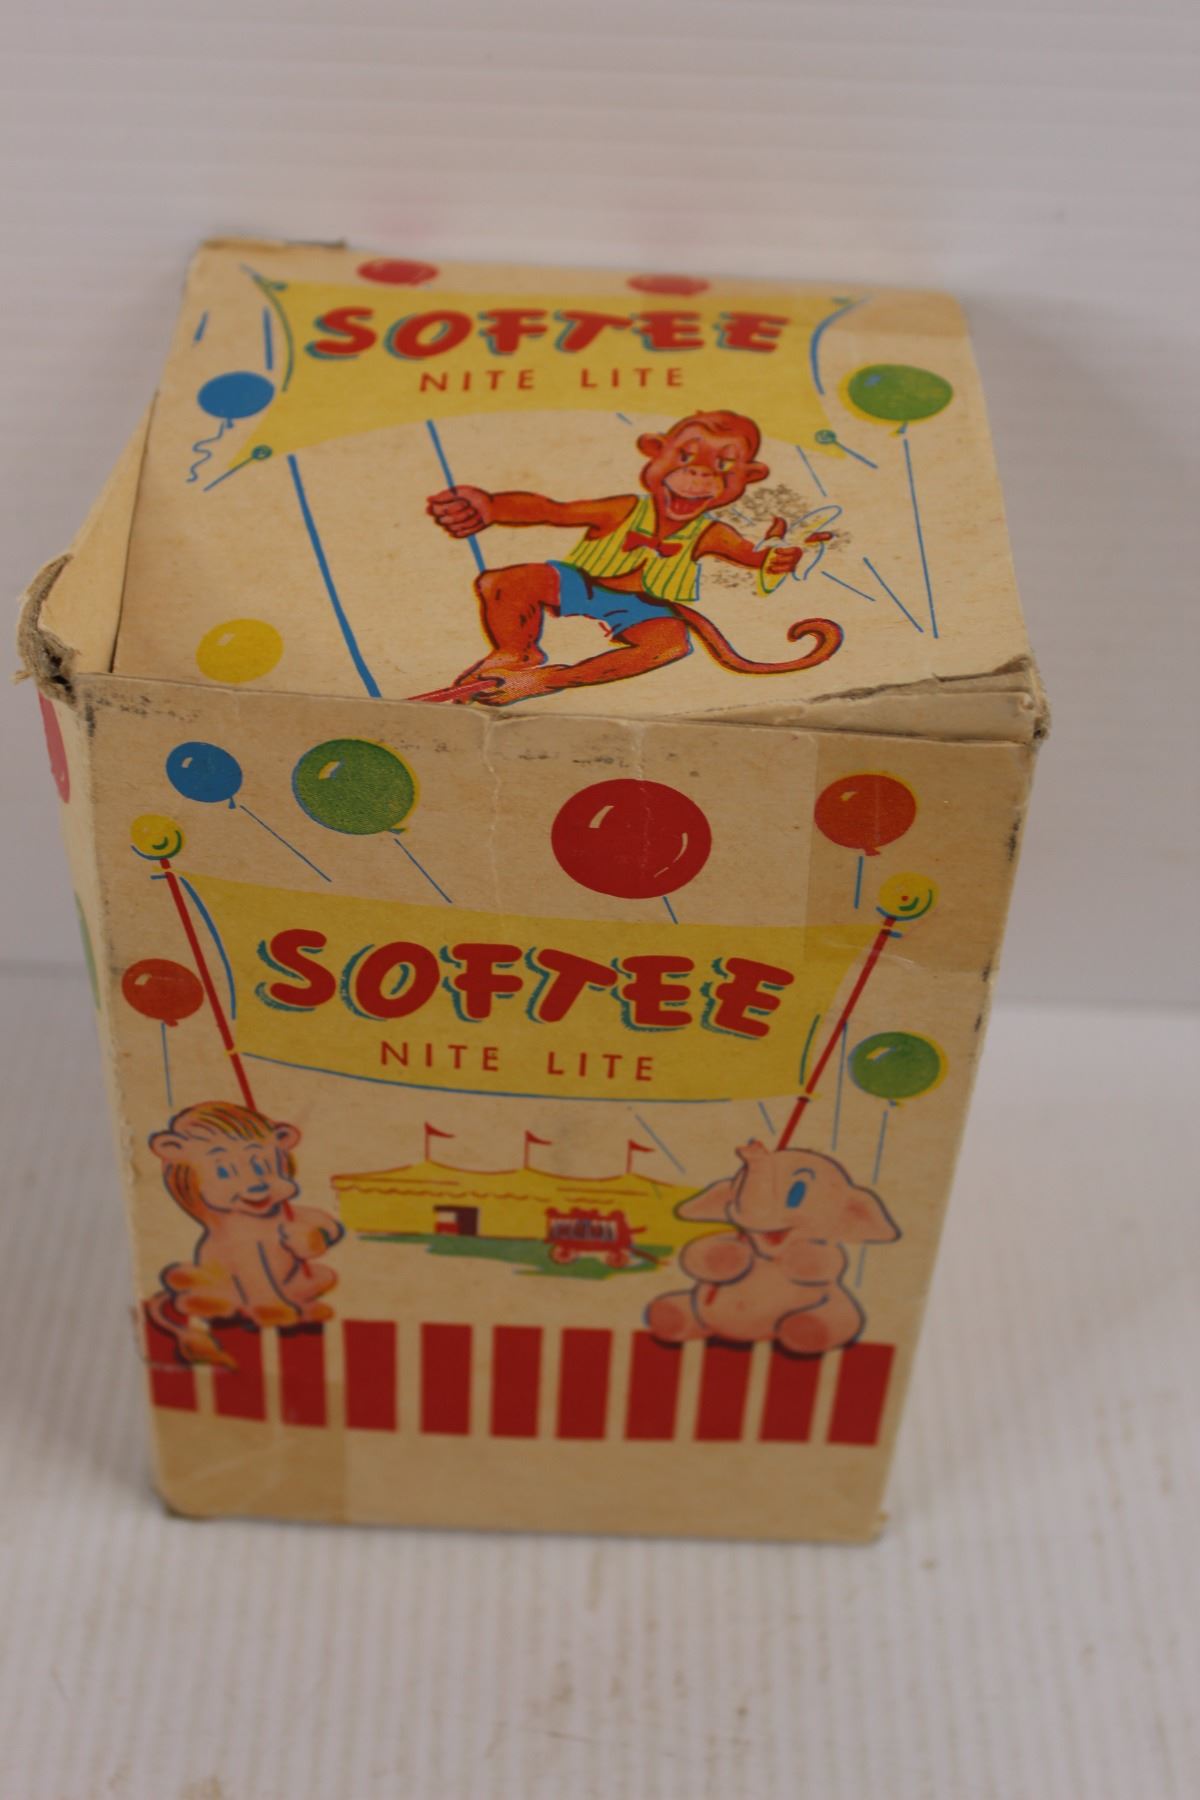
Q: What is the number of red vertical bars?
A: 11